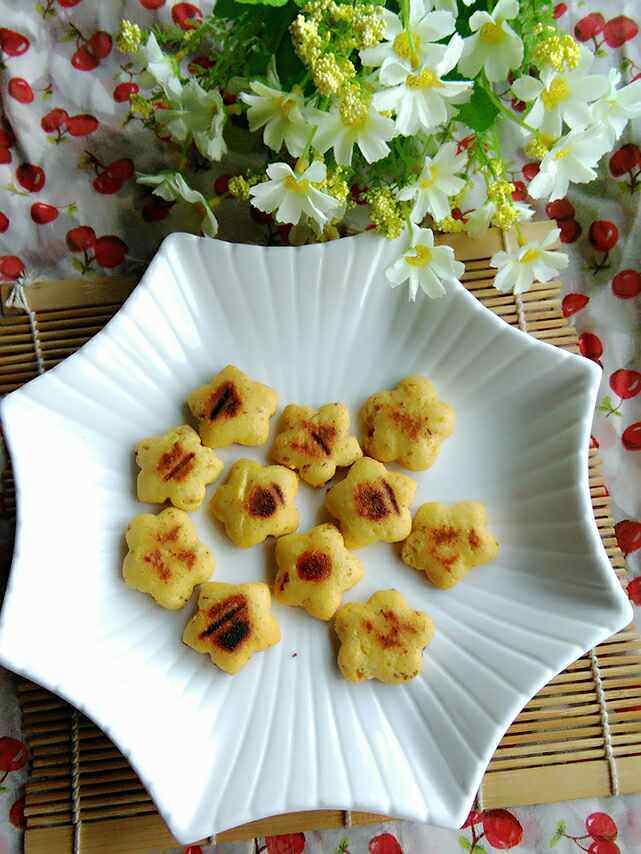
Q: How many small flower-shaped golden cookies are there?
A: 11